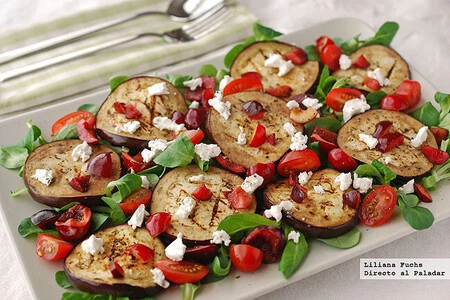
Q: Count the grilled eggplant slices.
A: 9